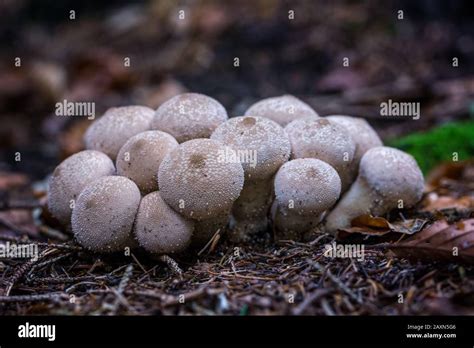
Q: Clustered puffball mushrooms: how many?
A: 13